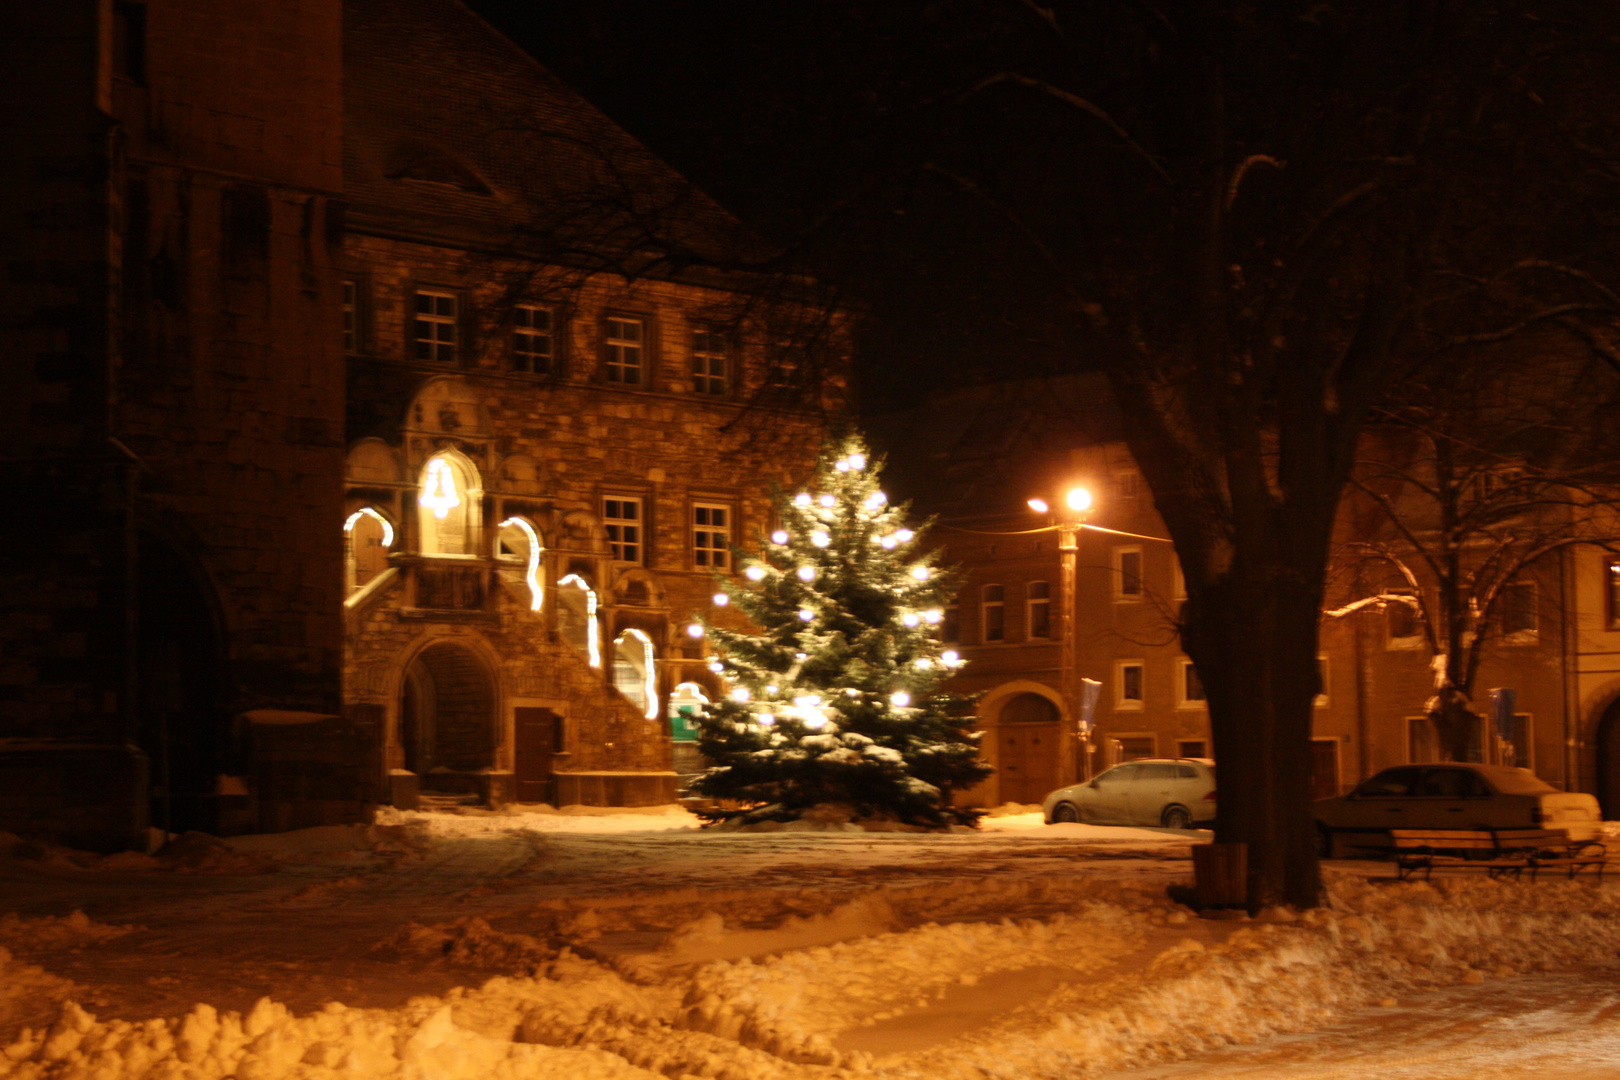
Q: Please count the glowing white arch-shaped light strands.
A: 5